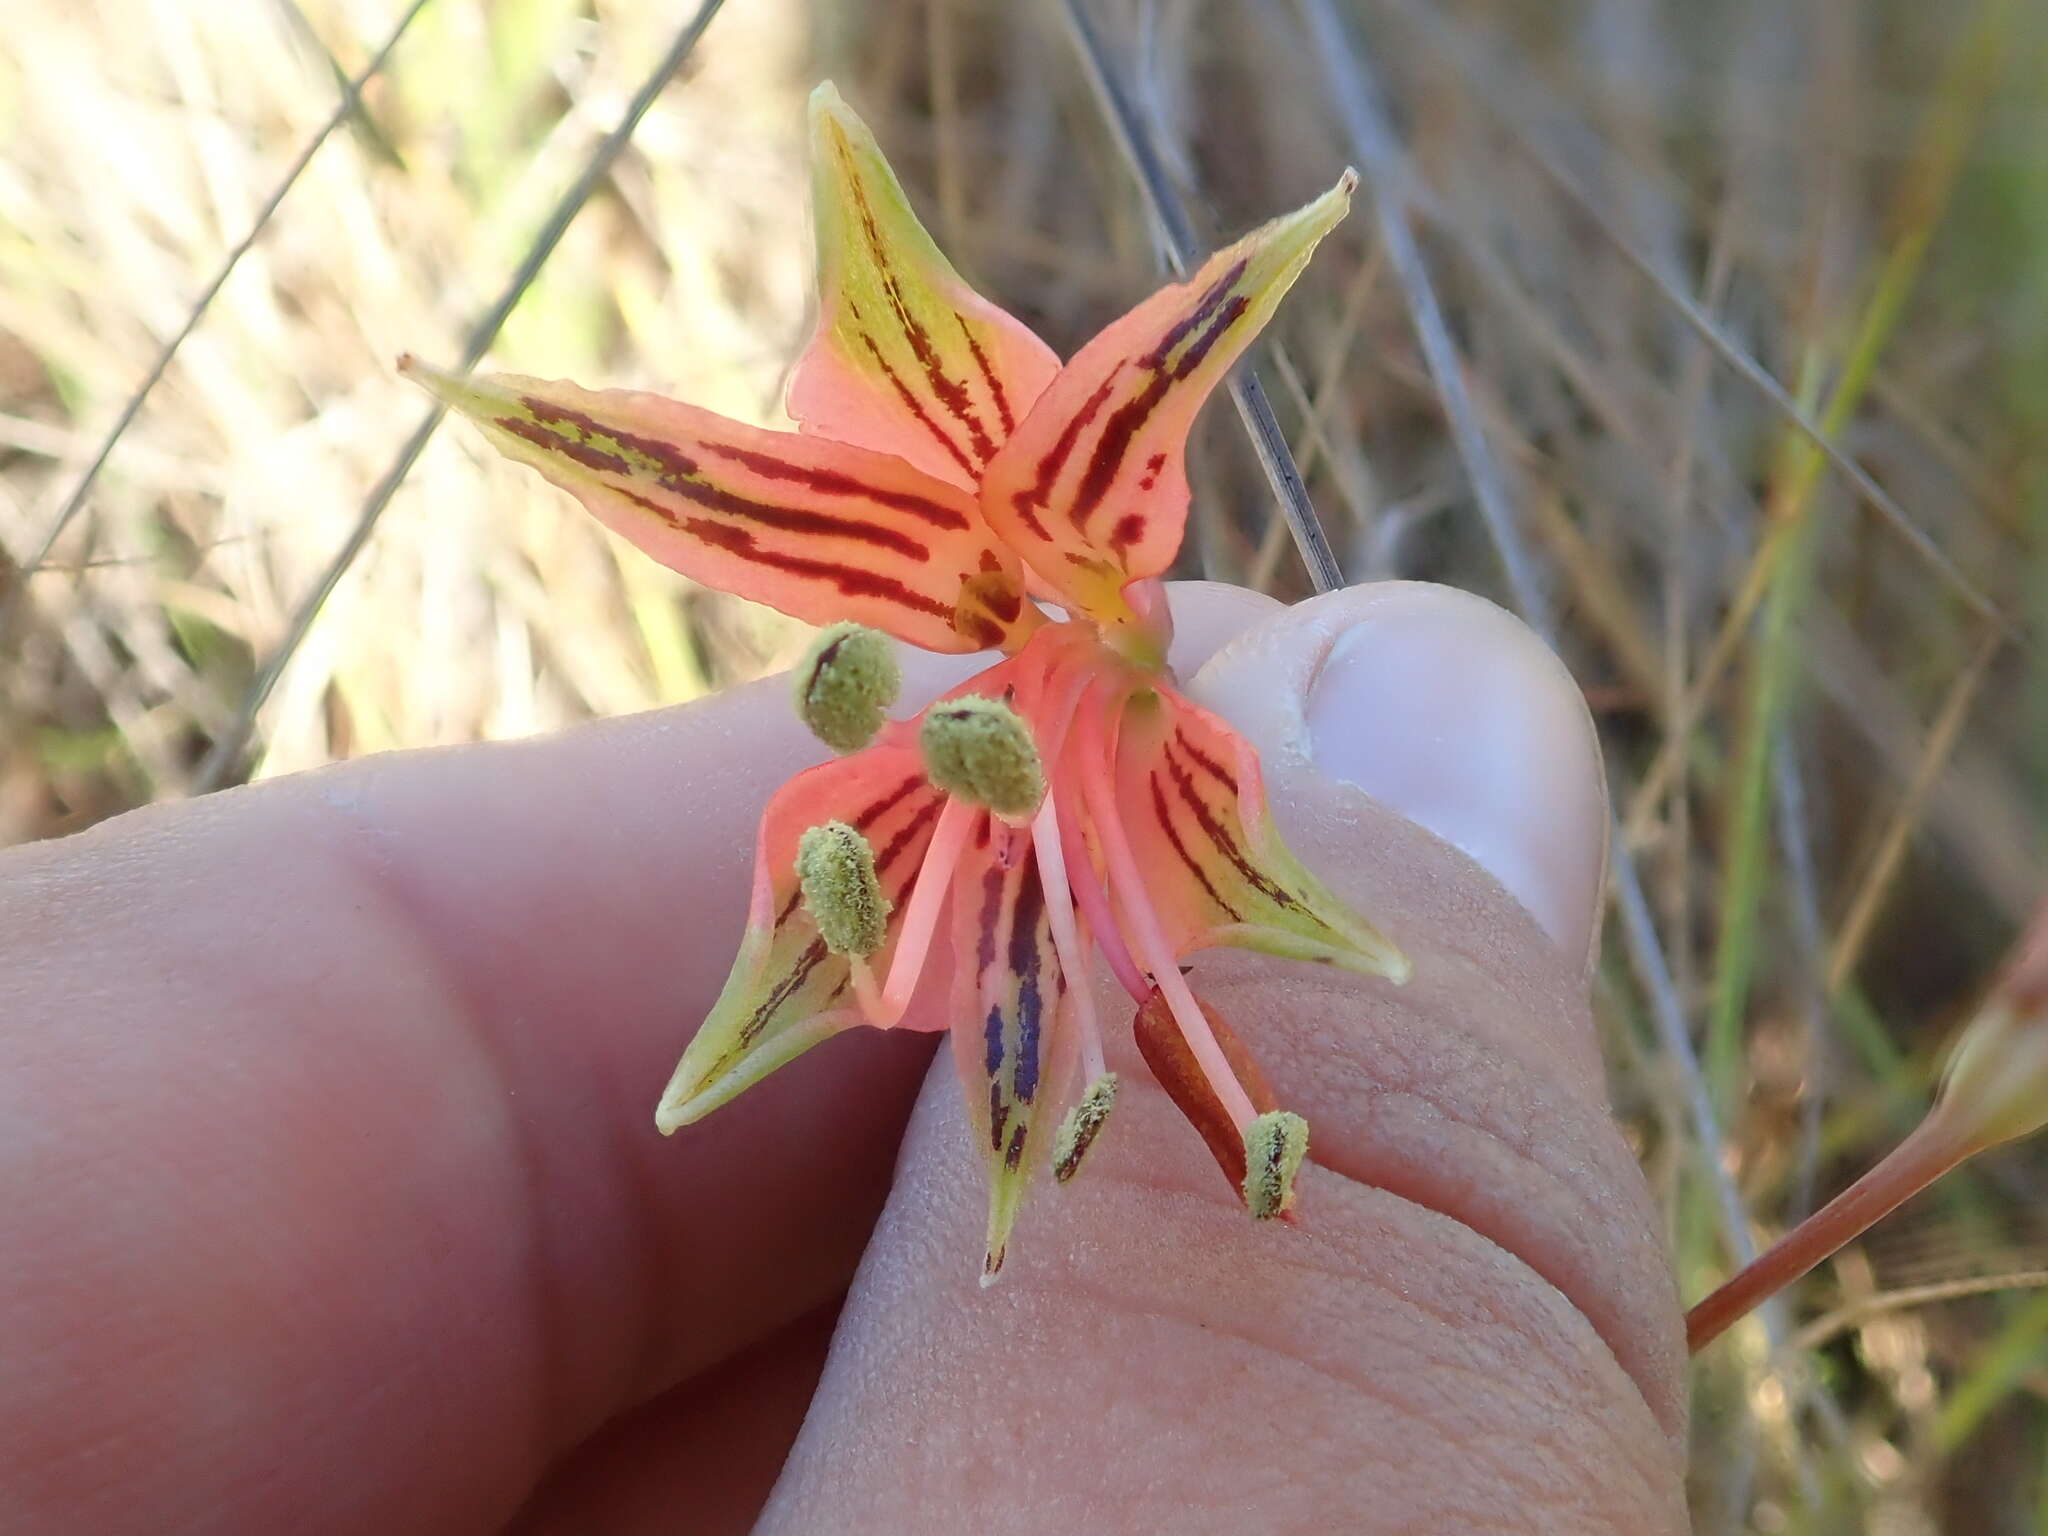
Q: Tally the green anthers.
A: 5